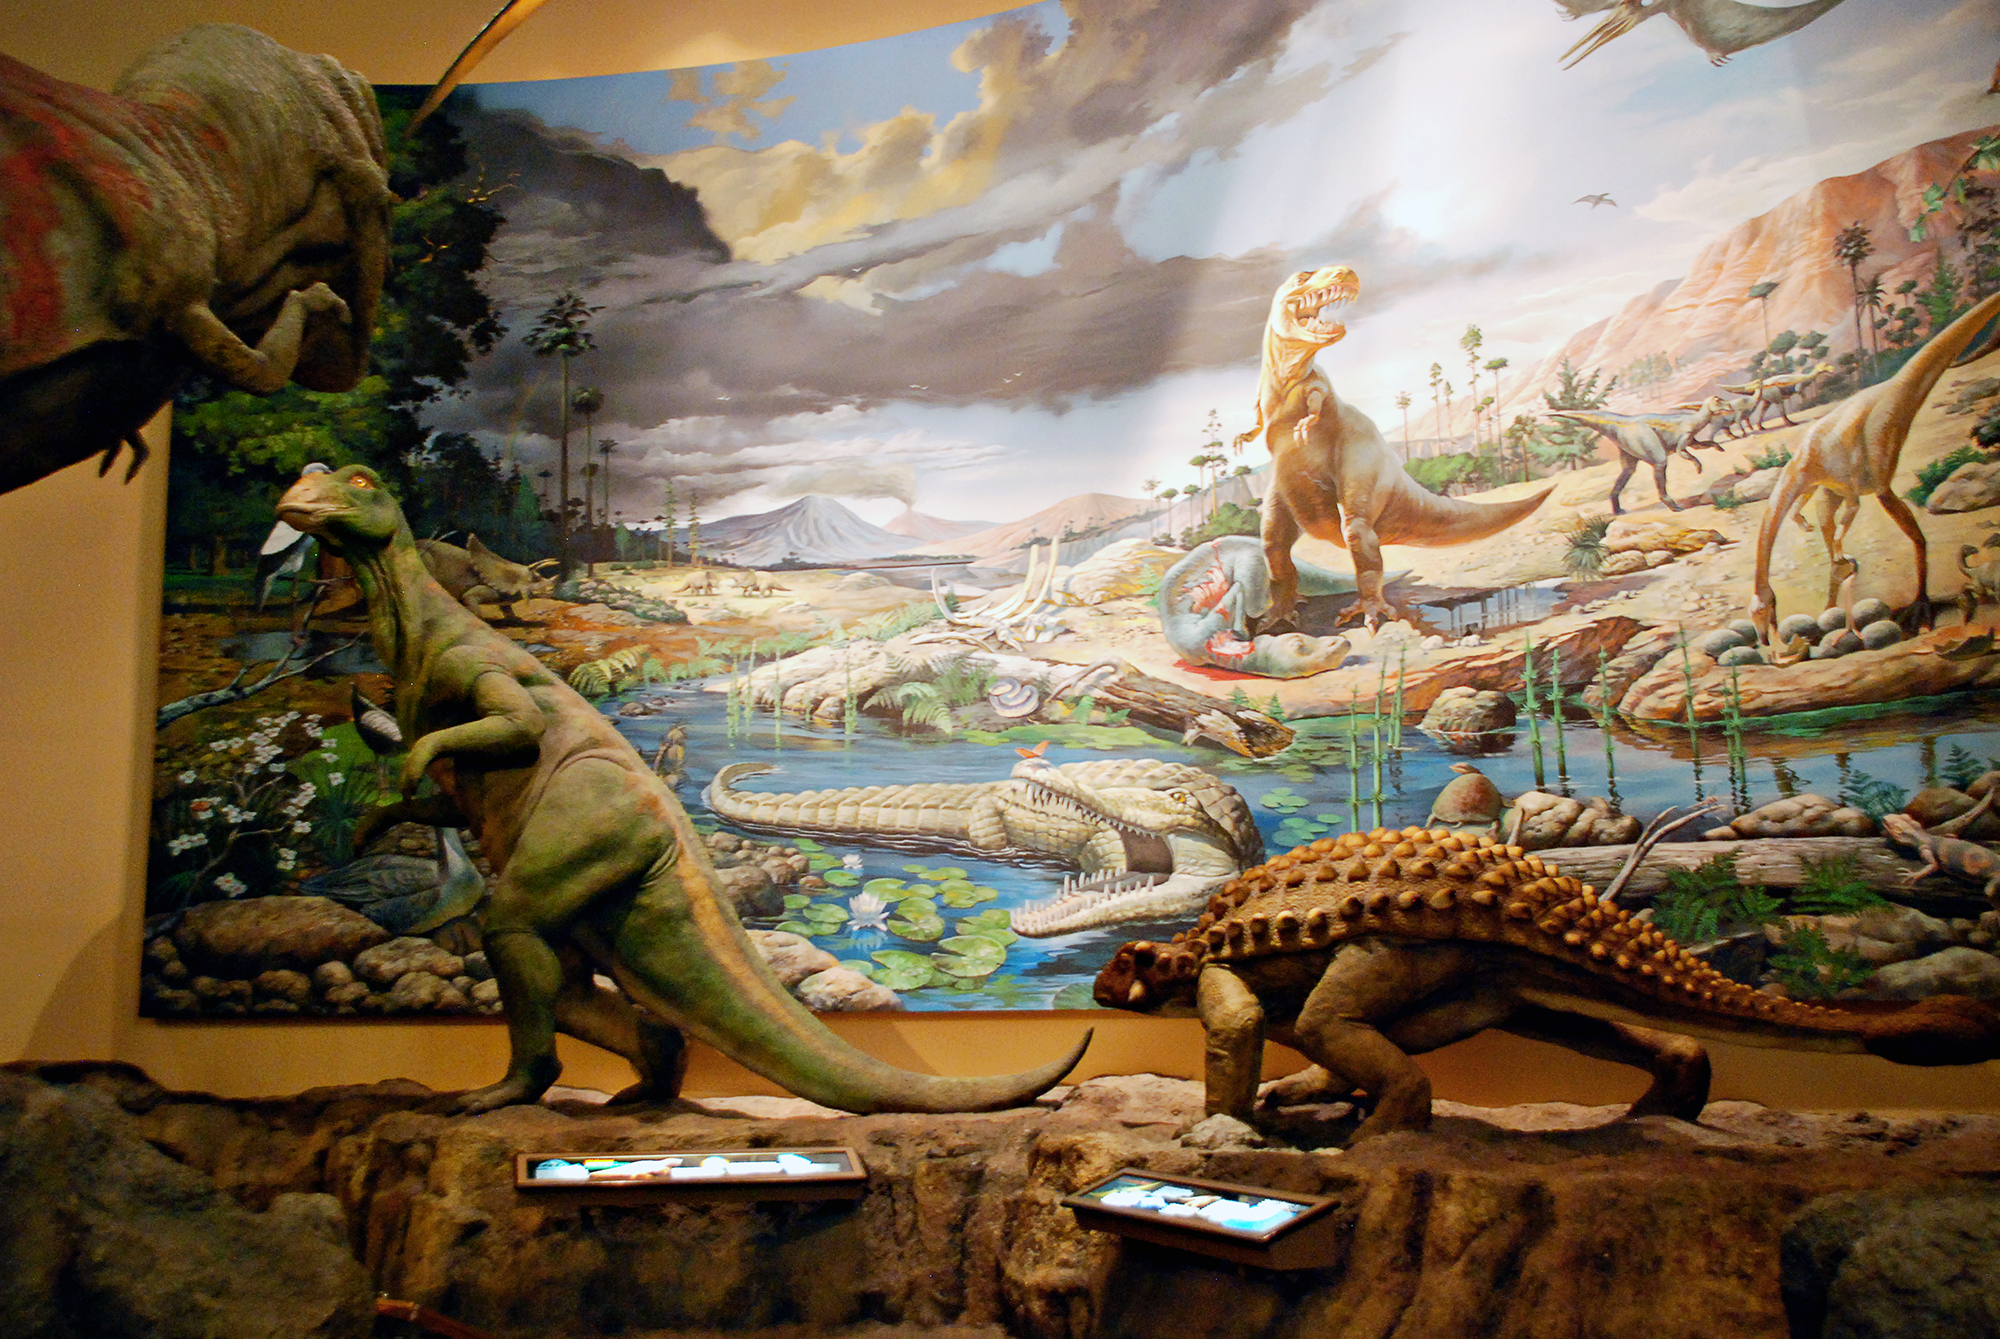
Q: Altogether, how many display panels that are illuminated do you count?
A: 2